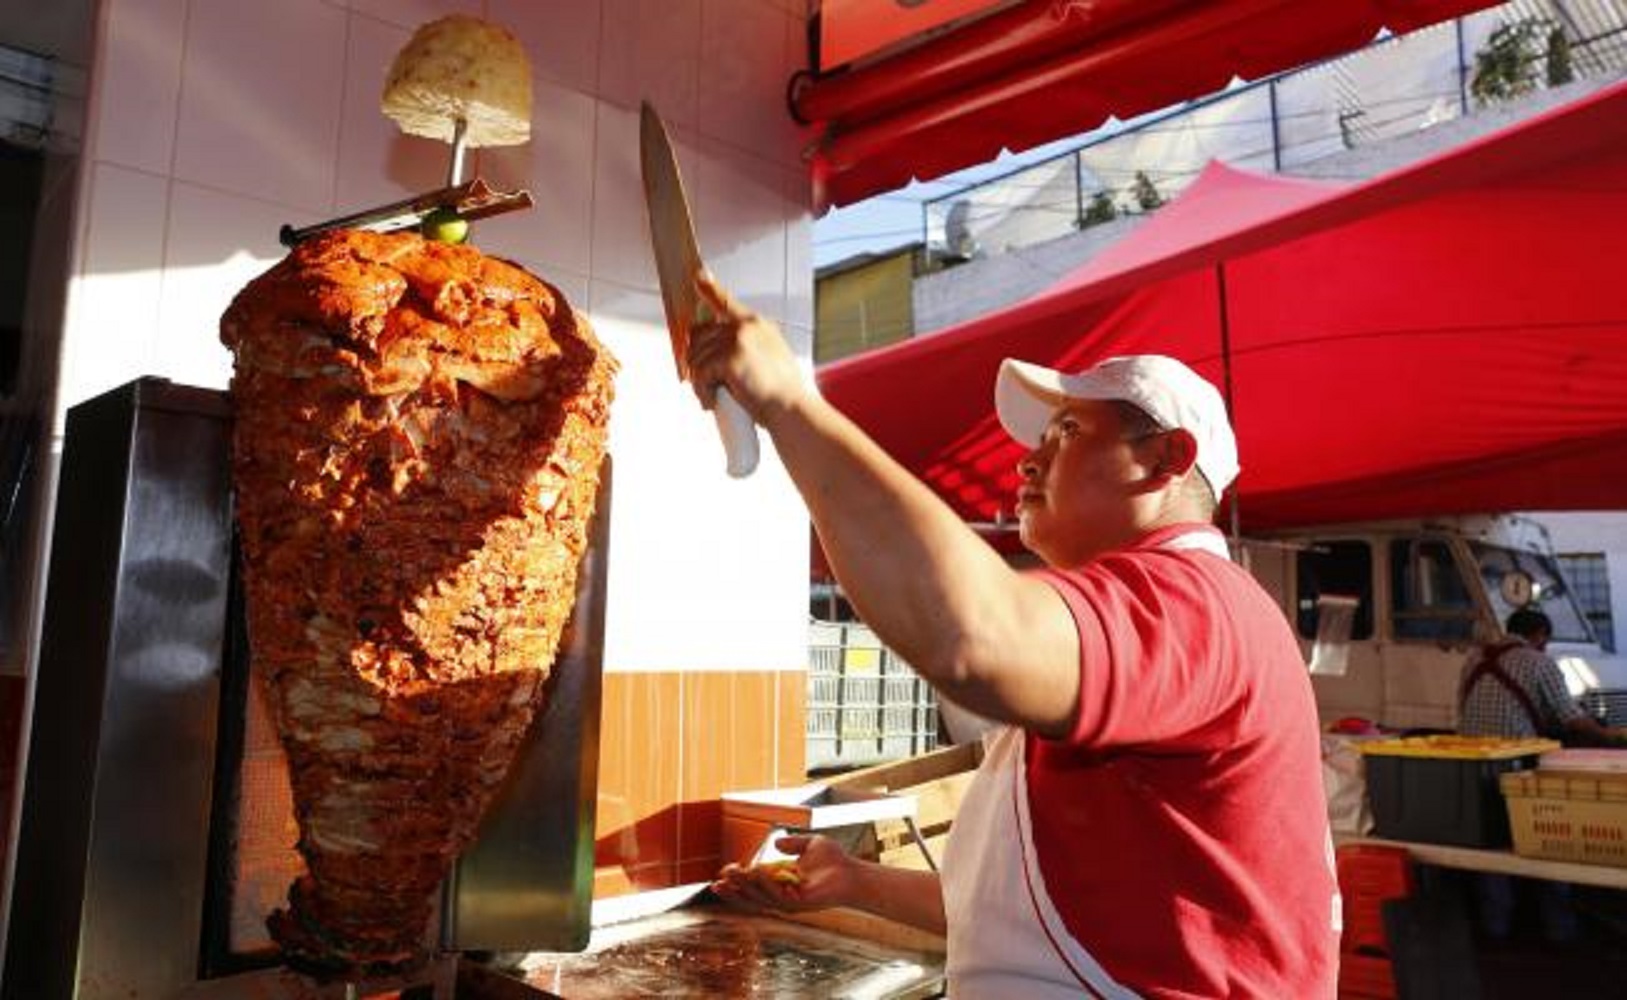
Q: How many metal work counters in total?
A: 1